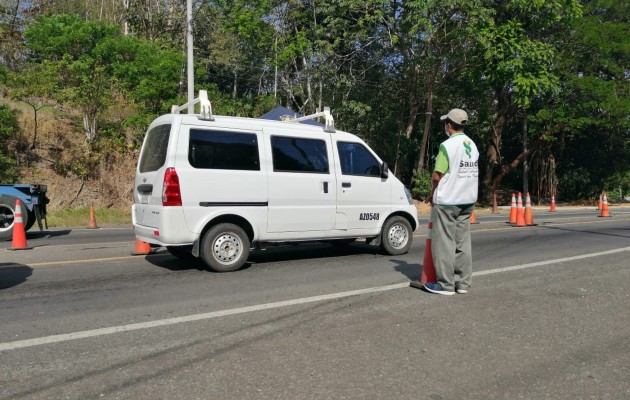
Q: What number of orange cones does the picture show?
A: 12